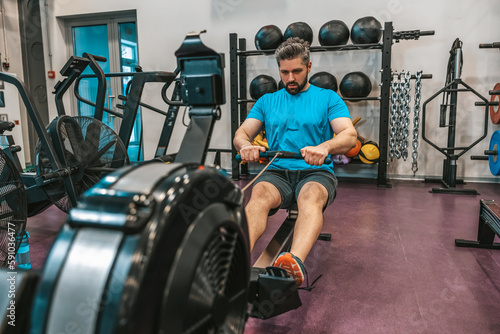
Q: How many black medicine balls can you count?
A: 8